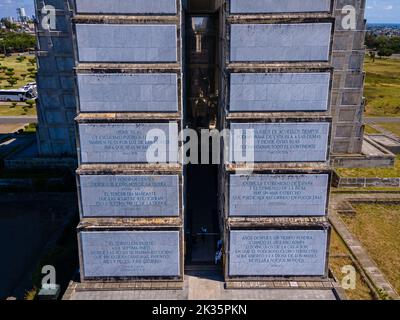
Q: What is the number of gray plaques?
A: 12